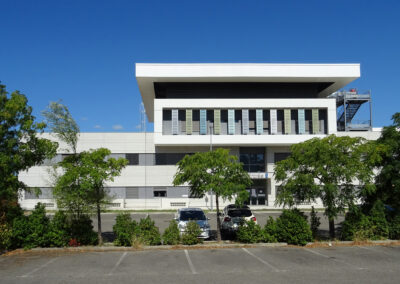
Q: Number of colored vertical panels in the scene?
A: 11